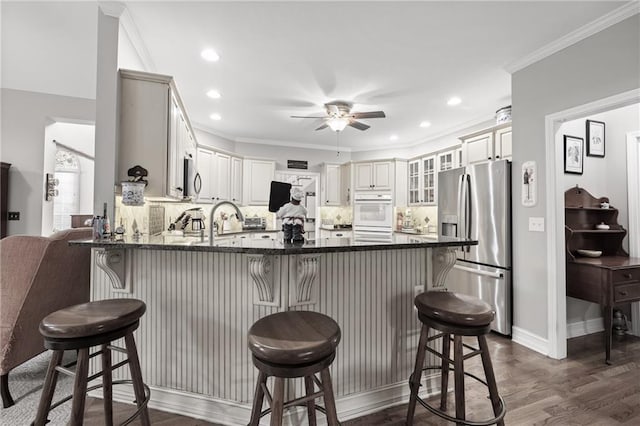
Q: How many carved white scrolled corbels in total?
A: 4